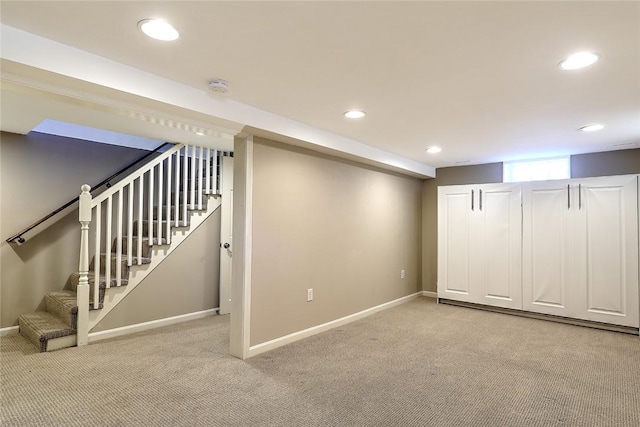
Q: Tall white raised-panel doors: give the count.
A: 4